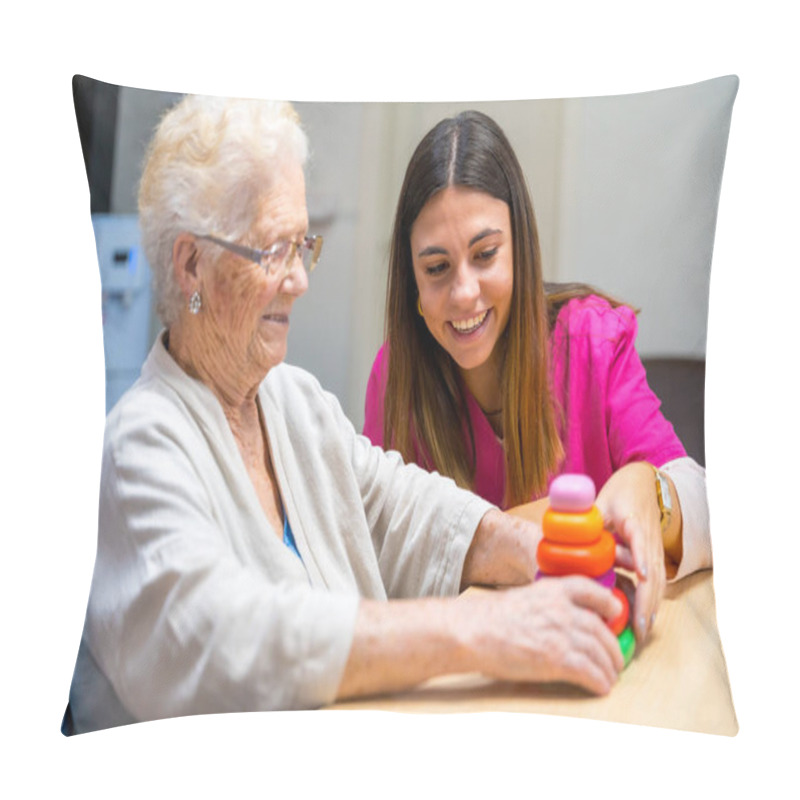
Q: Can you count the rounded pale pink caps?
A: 1